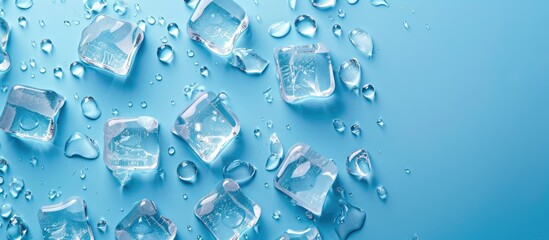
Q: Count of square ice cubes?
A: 11